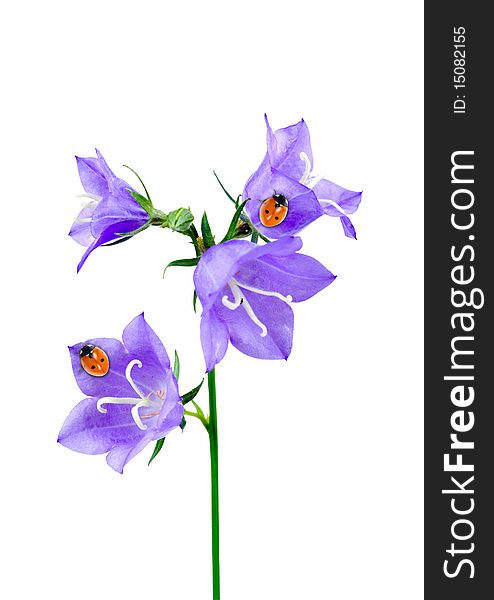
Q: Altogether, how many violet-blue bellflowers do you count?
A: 4